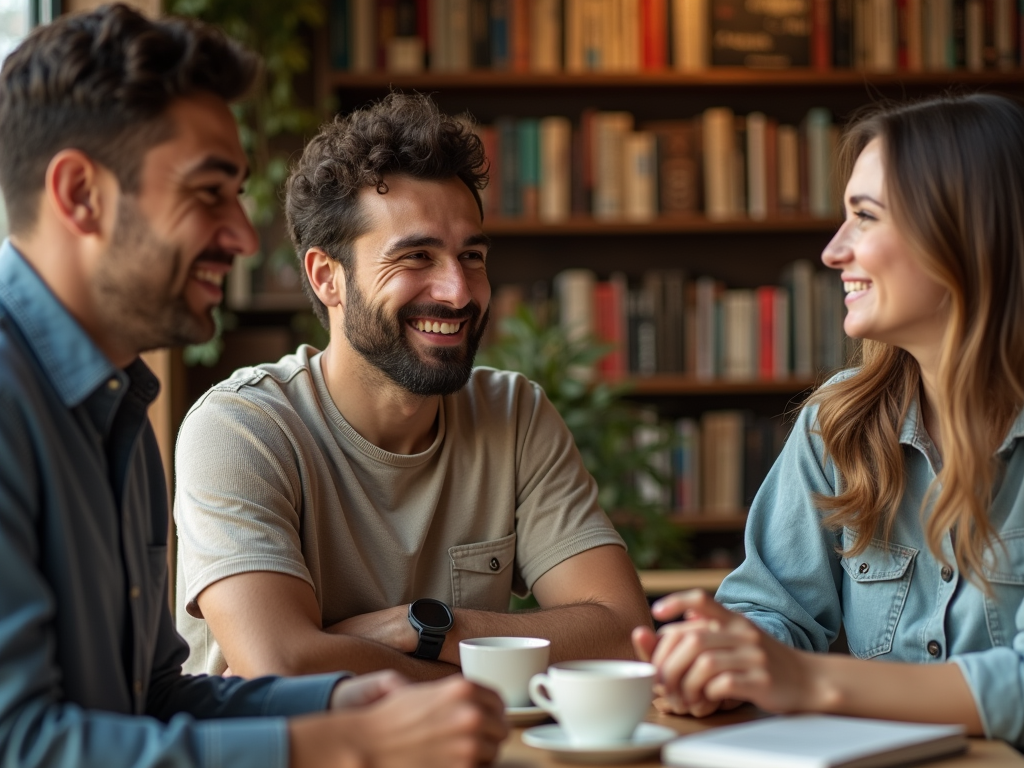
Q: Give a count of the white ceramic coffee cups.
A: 2